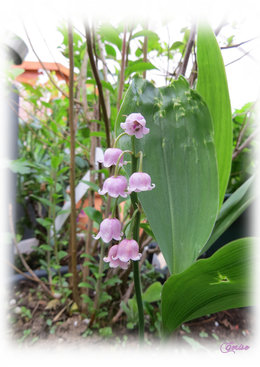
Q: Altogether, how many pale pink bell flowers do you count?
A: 7